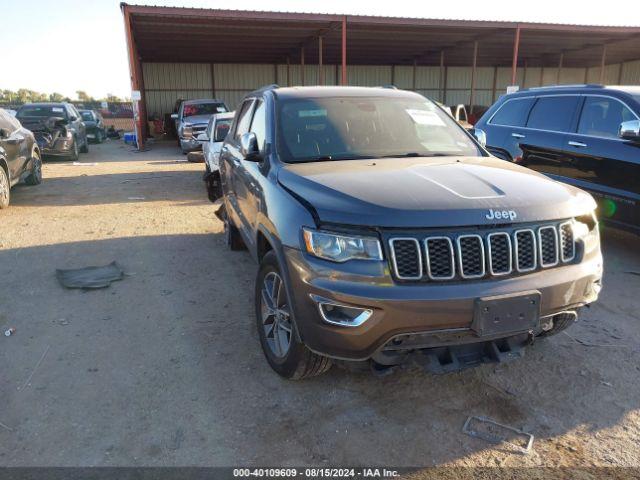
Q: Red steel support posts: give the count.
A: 3